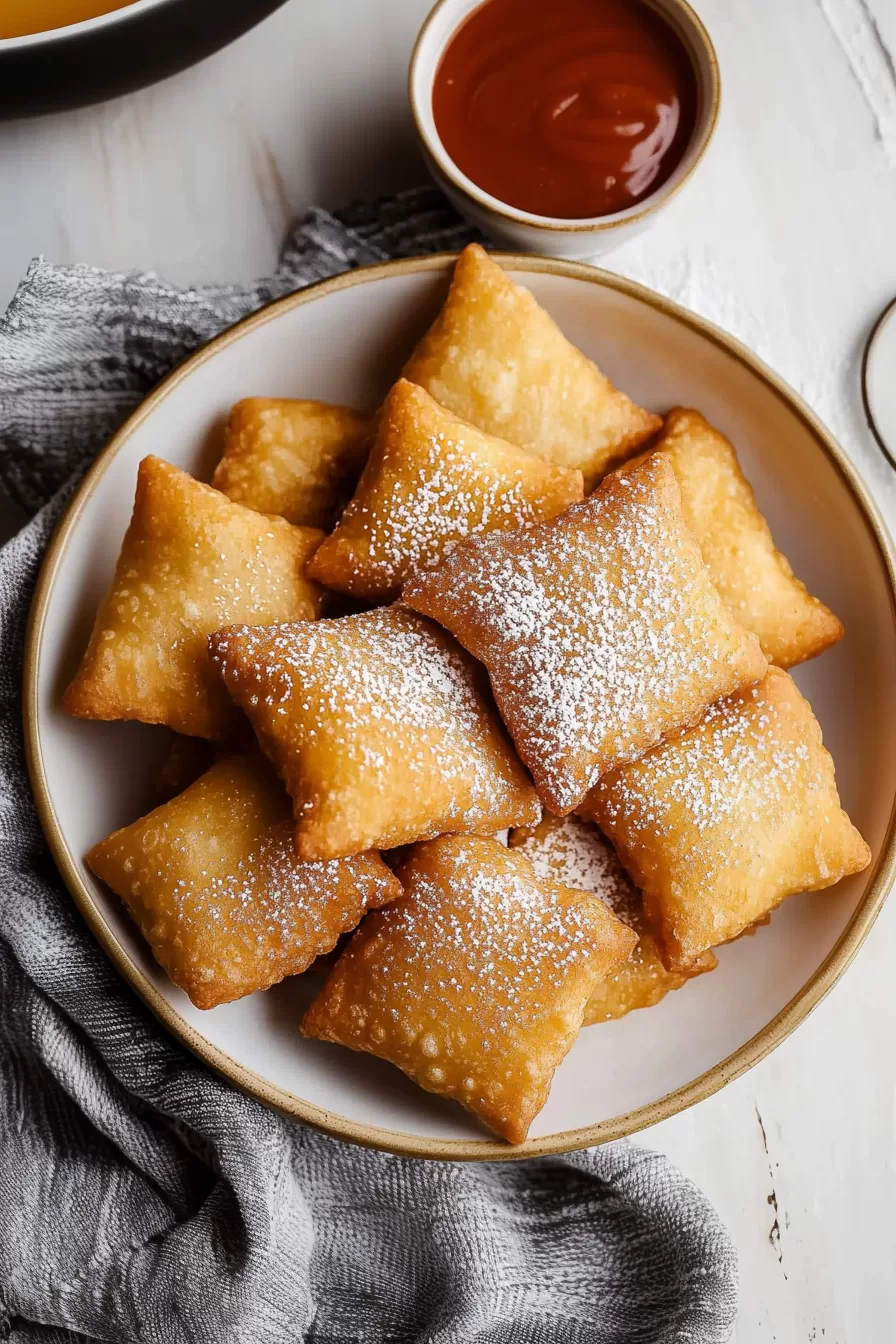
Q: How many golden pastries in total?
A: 11